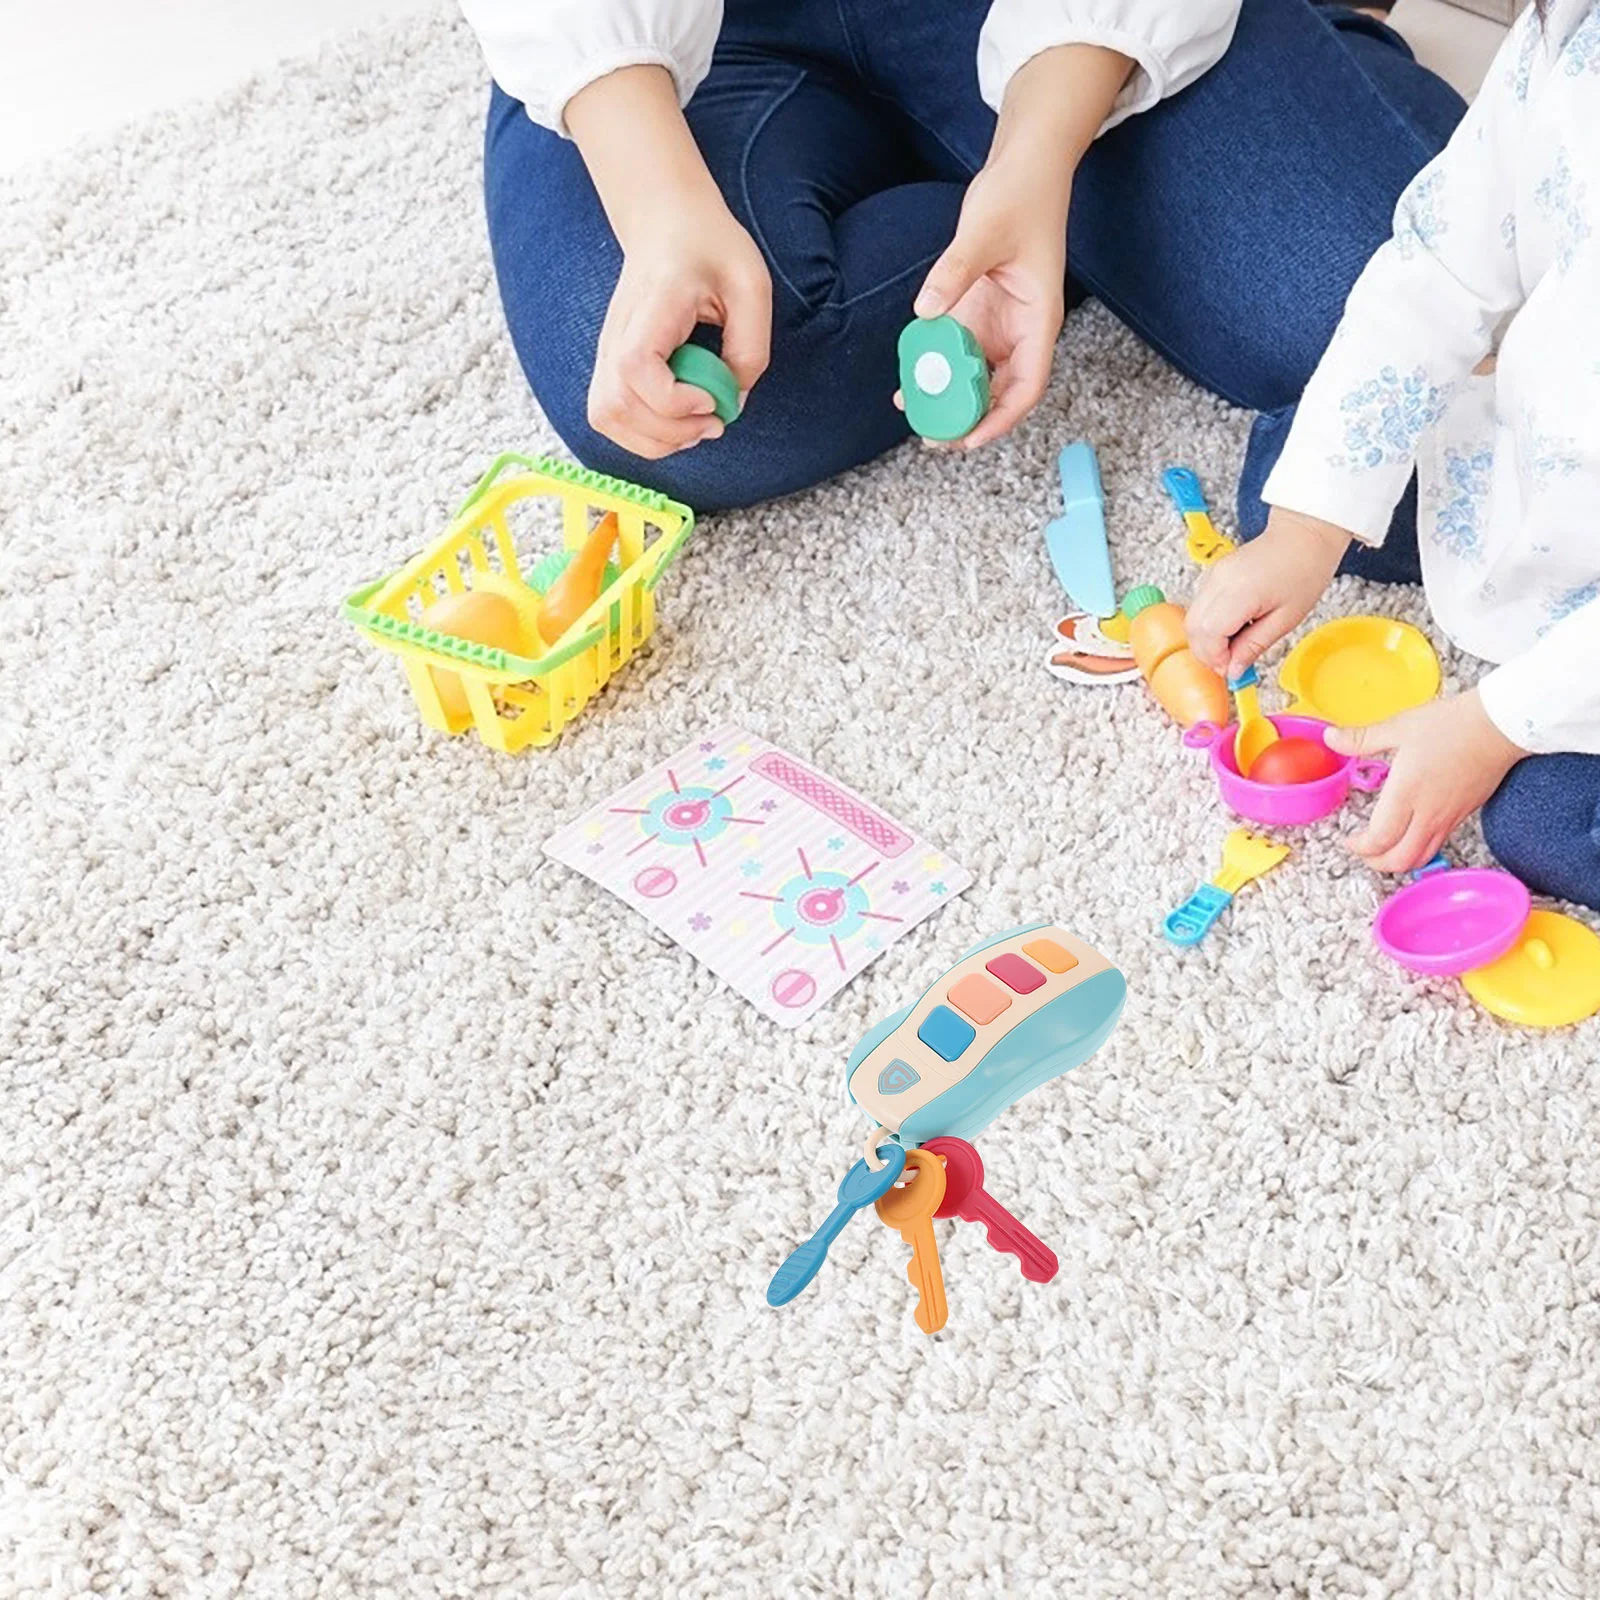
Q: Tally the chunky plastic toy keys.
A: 3